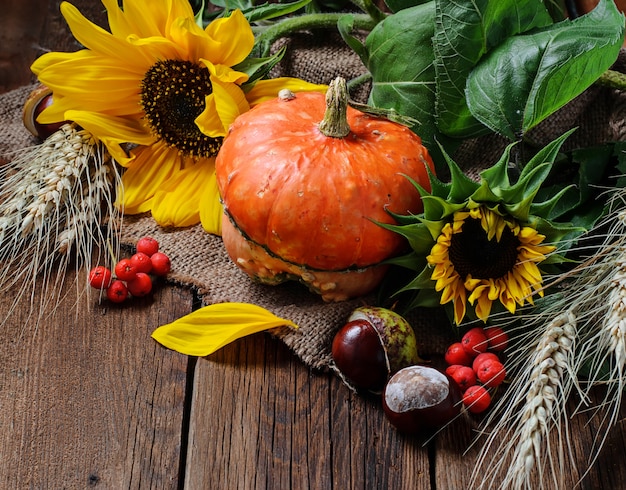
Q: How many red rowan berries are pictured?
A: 15